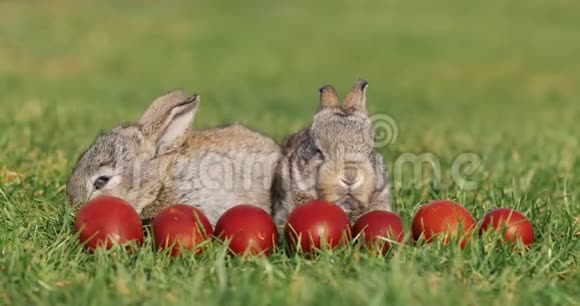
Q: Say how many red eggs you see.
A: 7